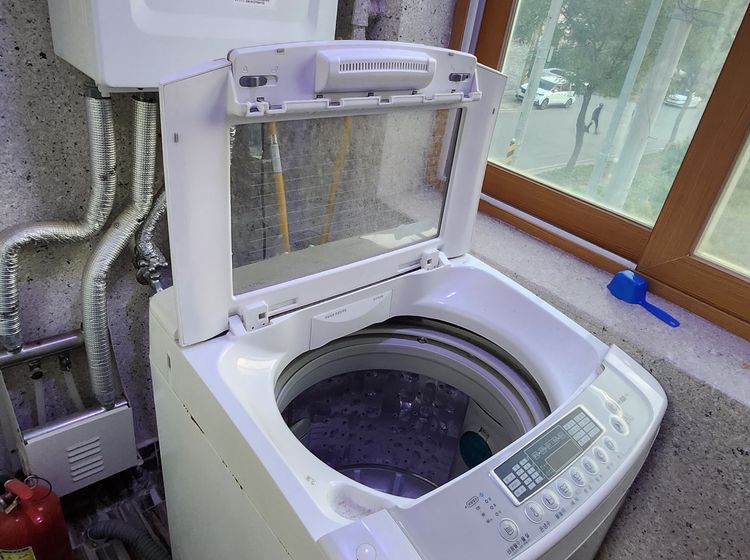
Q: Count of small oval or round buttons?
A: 10